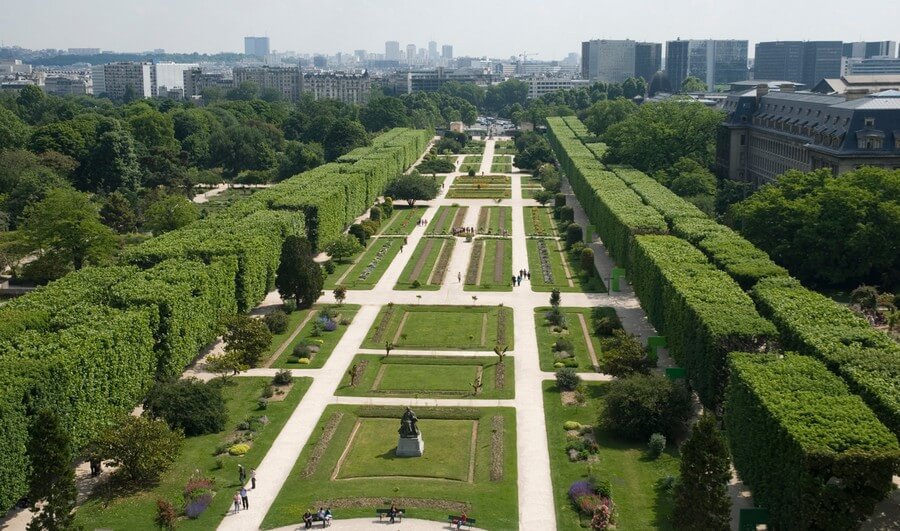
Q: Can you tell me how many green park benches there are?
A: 3